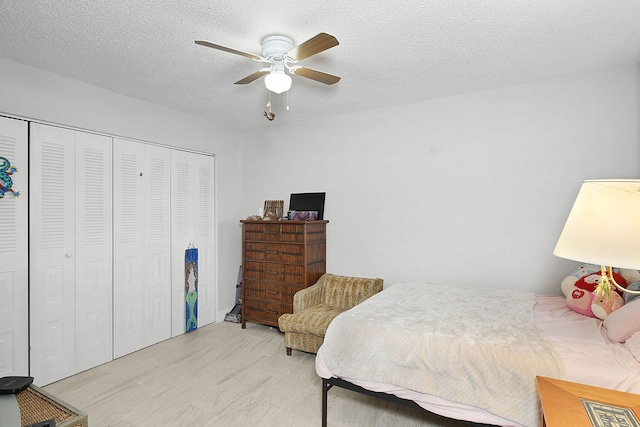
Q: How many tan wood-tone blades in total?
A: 4